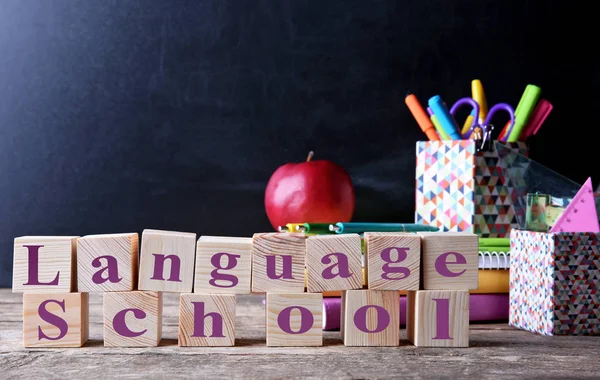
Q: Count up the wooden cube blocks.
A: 14